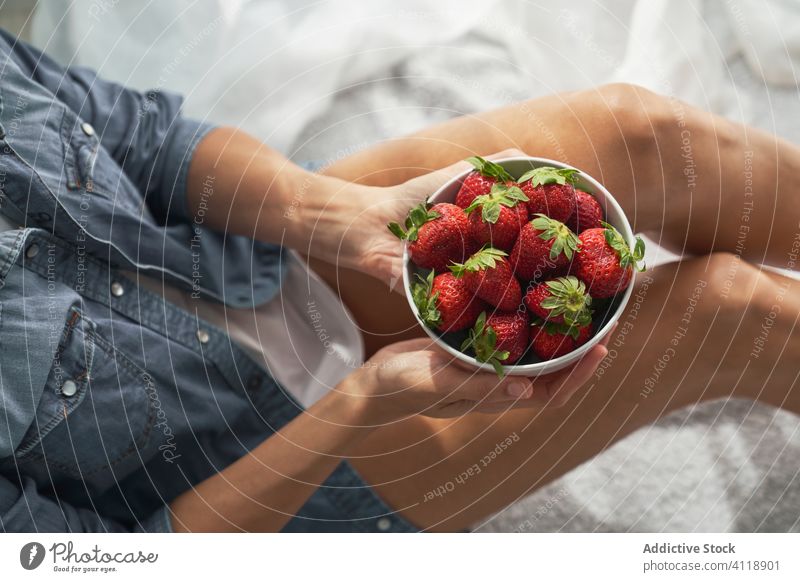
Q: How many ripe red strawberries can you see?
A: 12